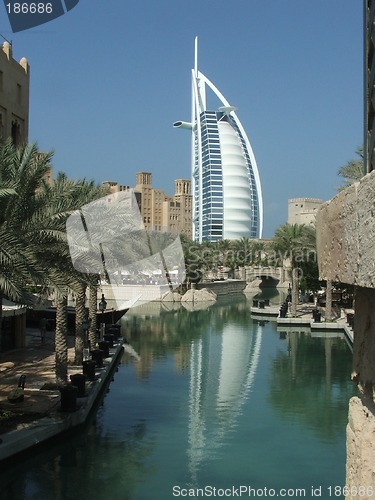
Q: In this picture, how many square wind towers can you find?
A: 2